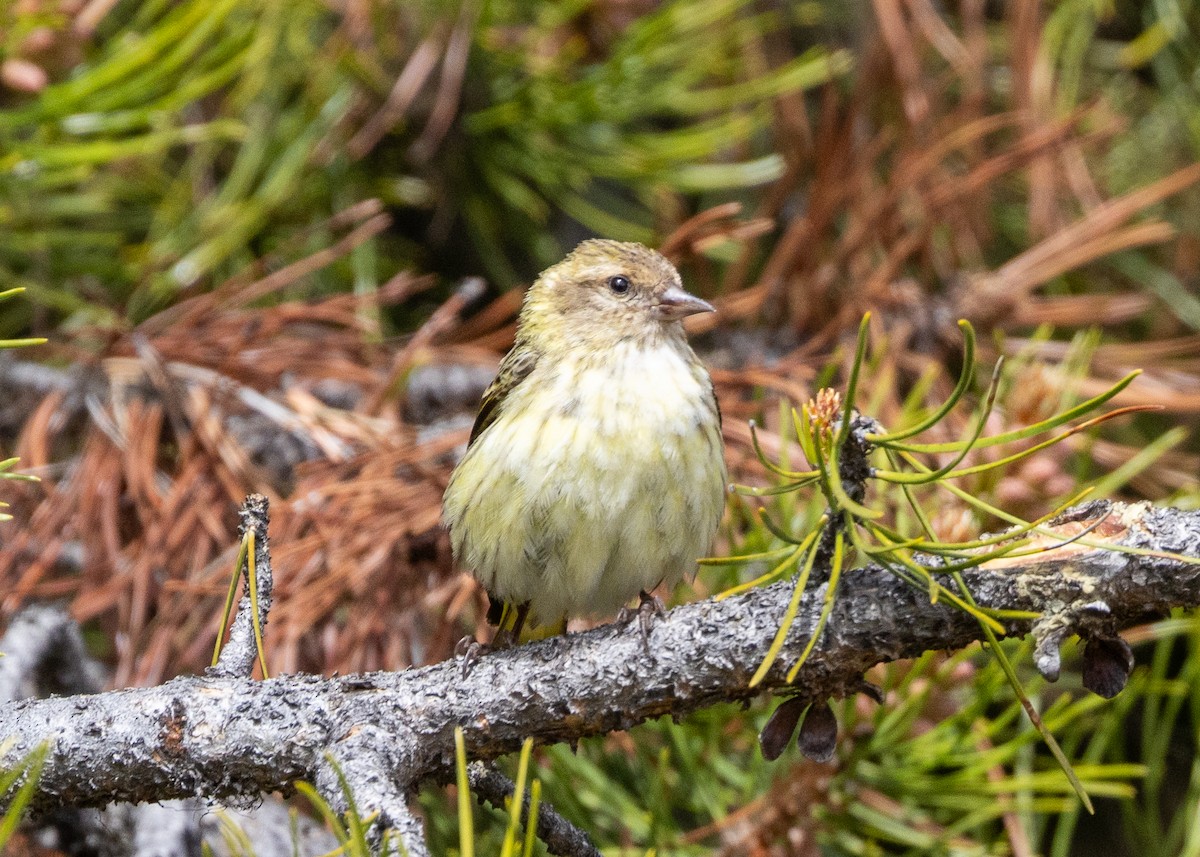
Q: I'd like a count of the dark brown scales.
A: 3